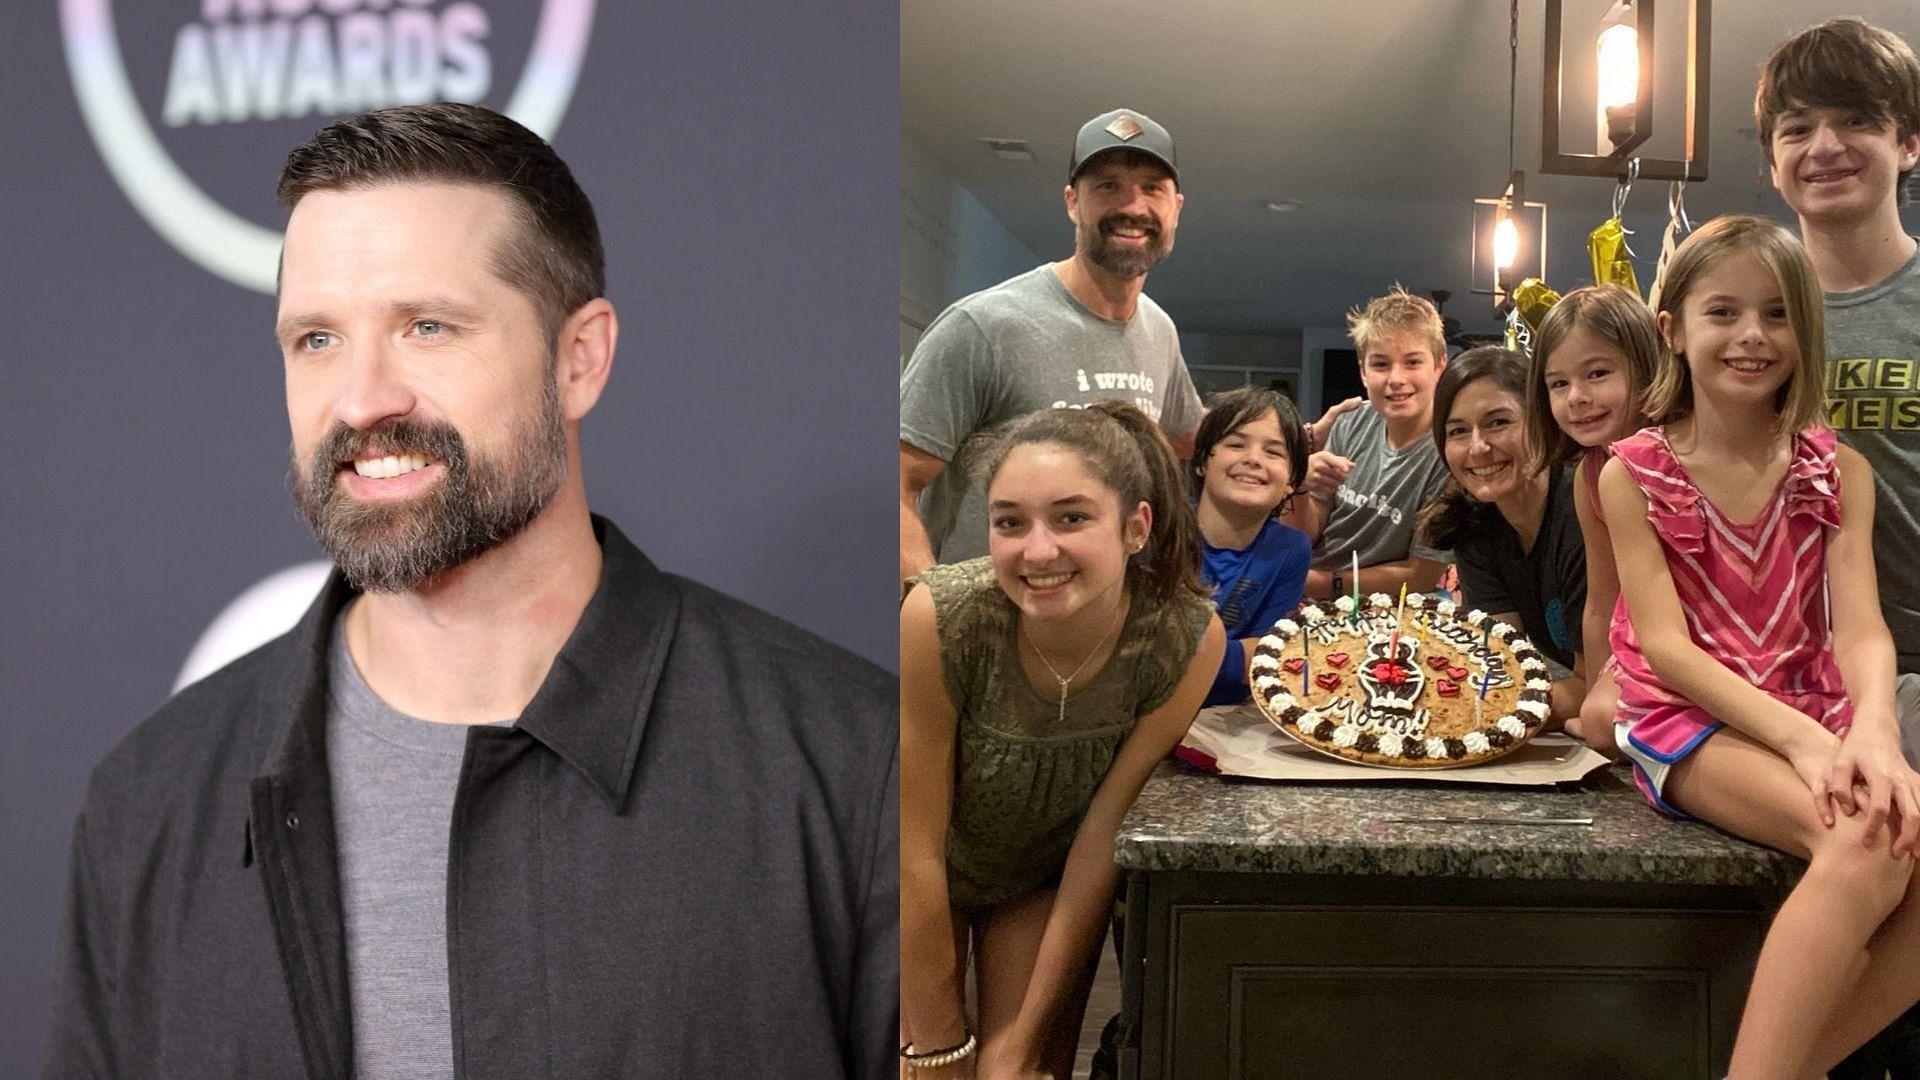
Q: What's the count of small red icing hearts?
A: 6